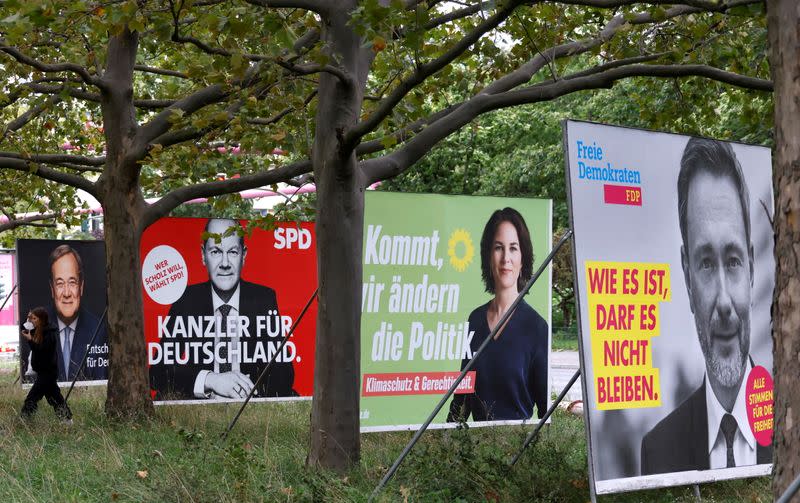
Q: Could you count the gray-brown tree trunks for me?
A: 3